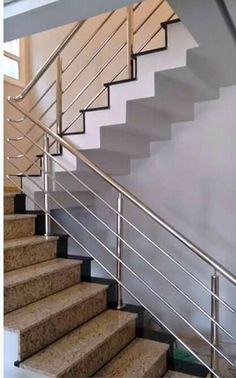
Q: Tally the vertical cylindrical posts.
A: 5